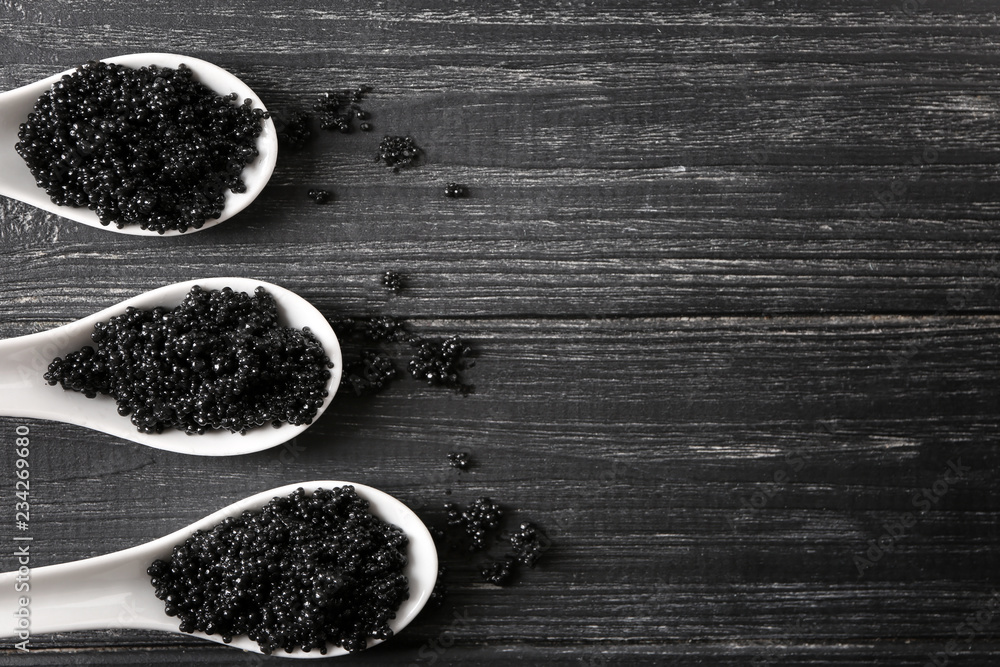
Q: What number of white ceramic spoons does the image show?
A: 3